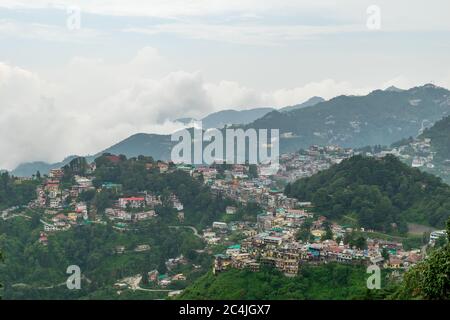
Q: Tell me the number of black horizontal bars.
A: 1